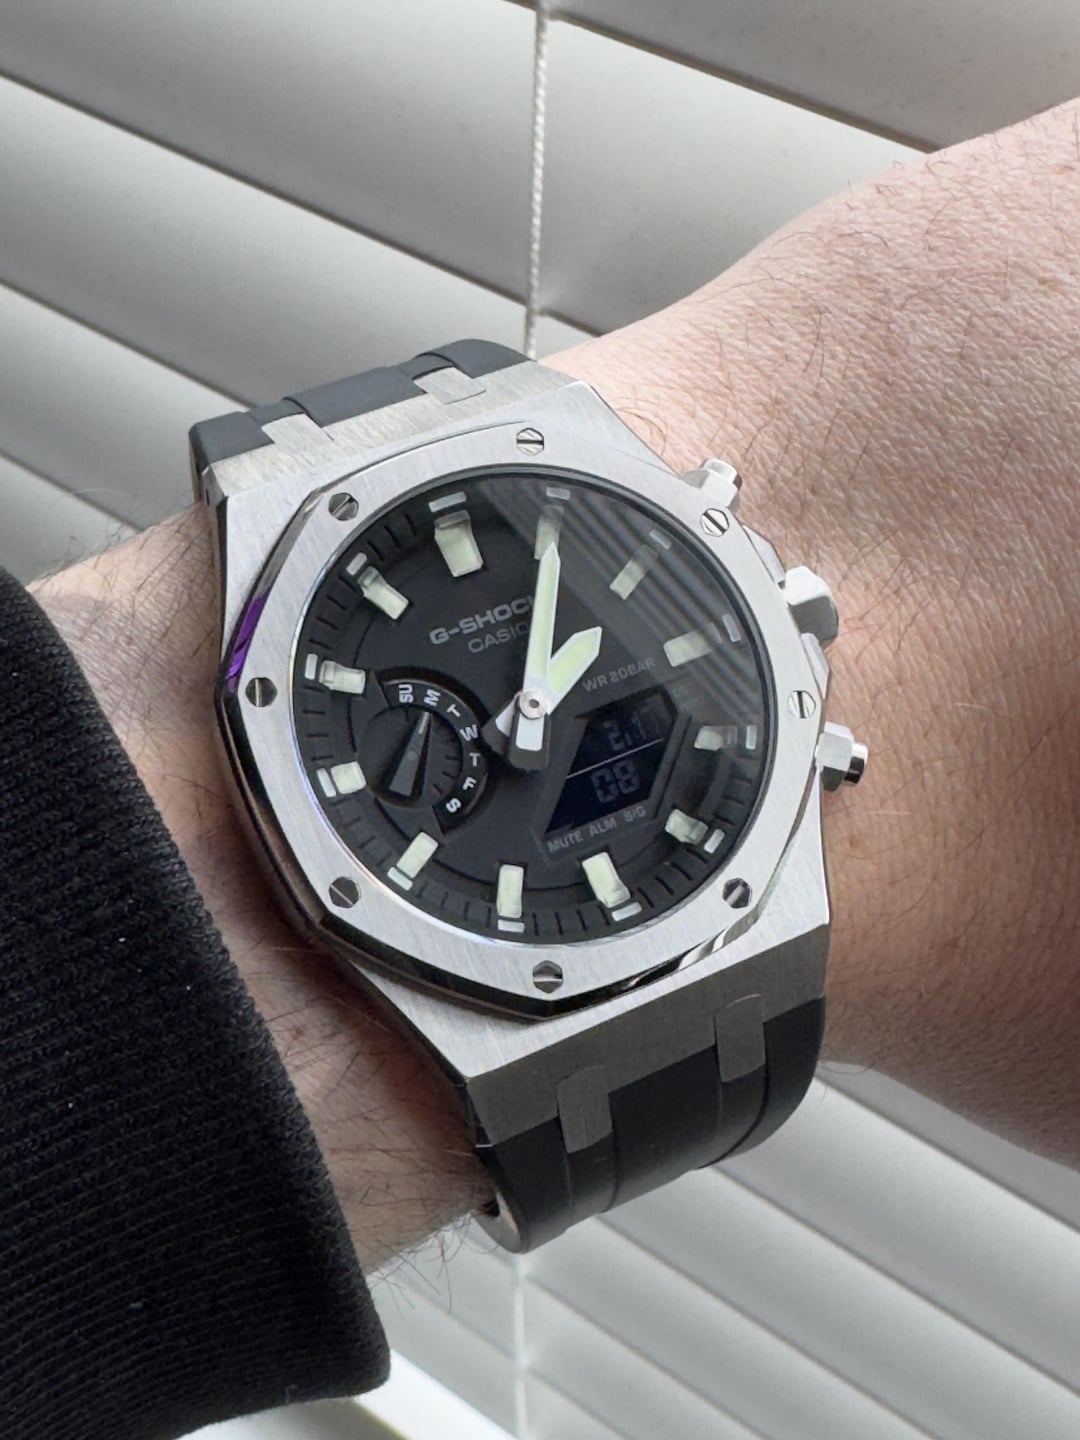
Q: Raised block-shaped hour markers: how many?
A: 12